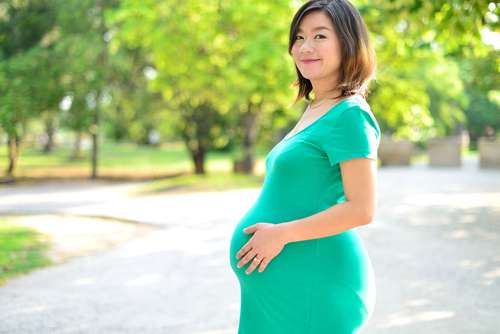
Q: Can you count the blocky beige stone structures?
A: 3